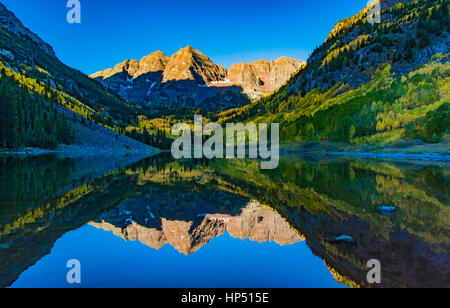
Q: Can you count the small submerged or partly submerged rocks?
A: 2